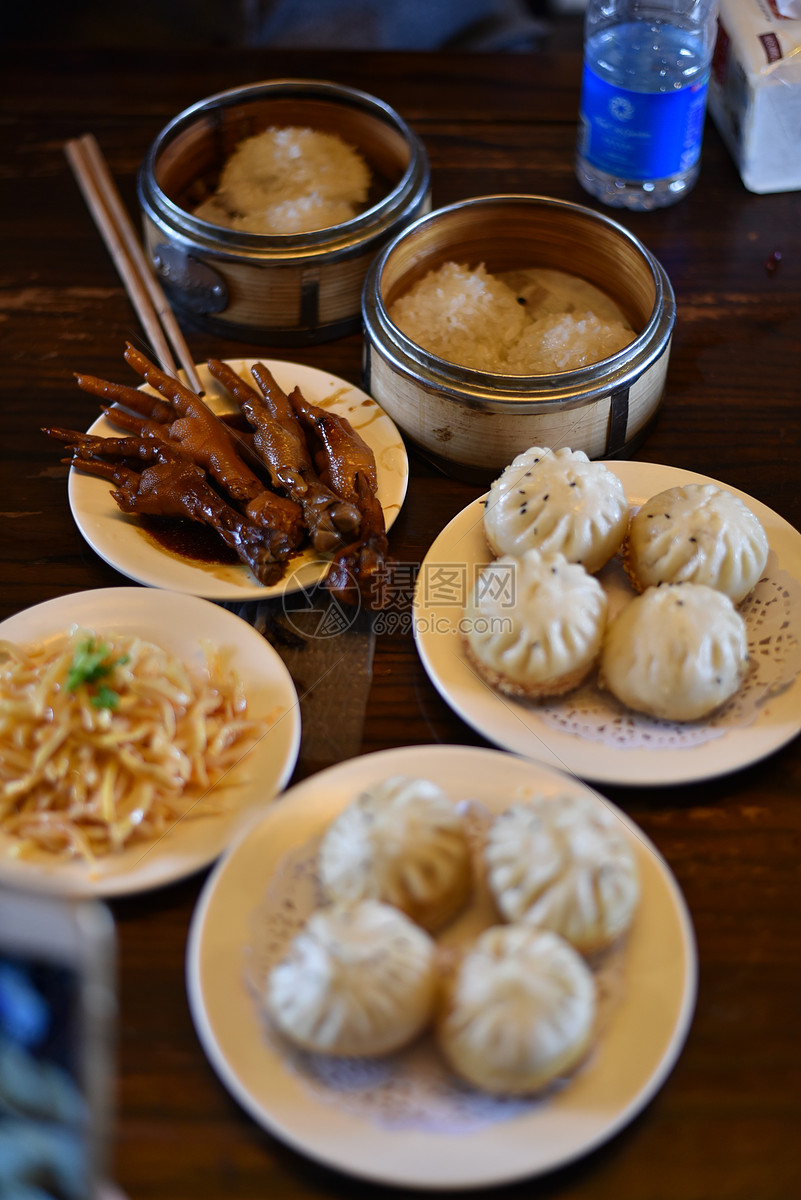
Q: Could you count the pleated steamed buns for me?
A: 8